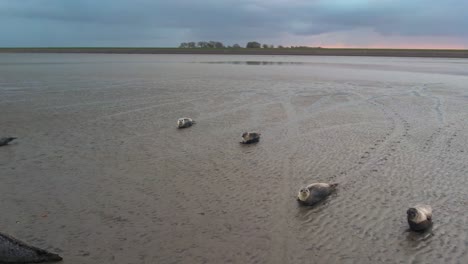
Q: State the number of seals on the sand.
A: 6